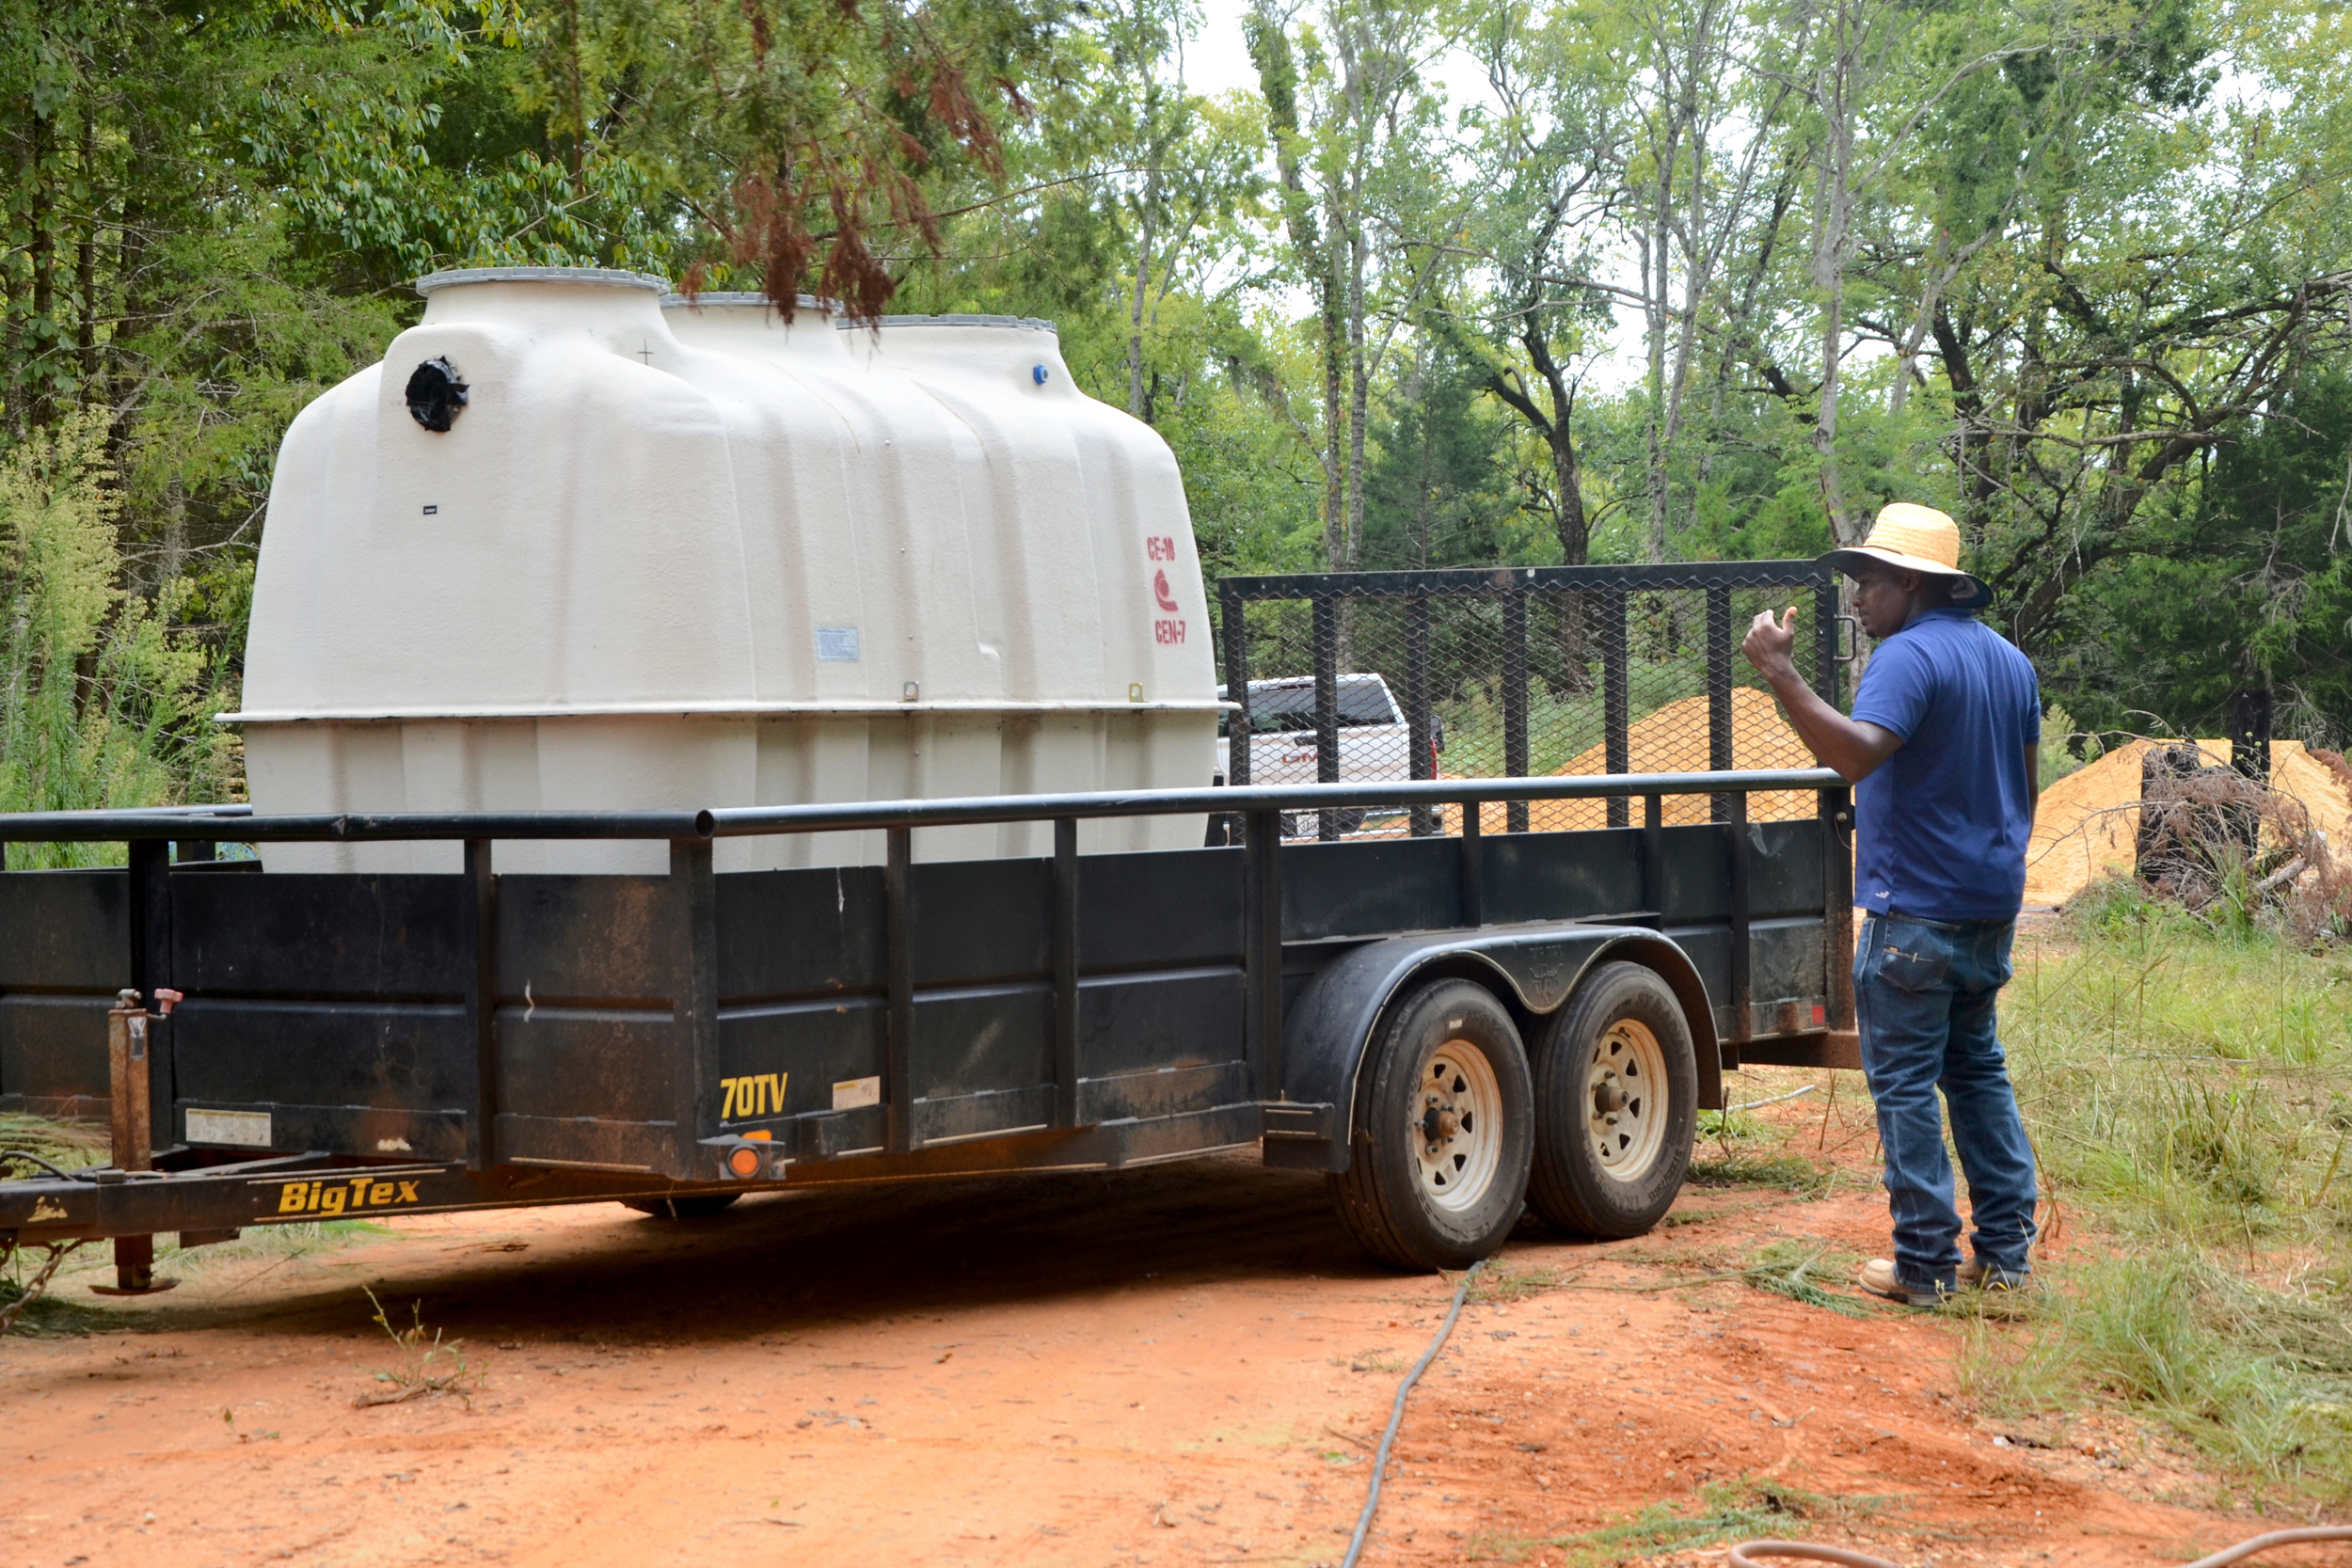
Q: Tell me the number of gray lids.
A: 3